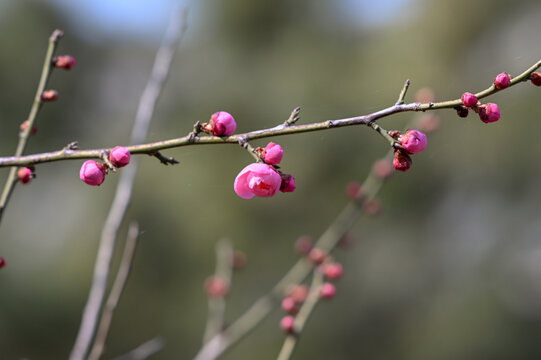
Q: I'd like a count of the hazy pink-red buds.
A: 15